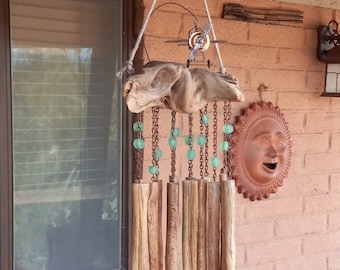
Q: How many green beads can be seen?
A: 13